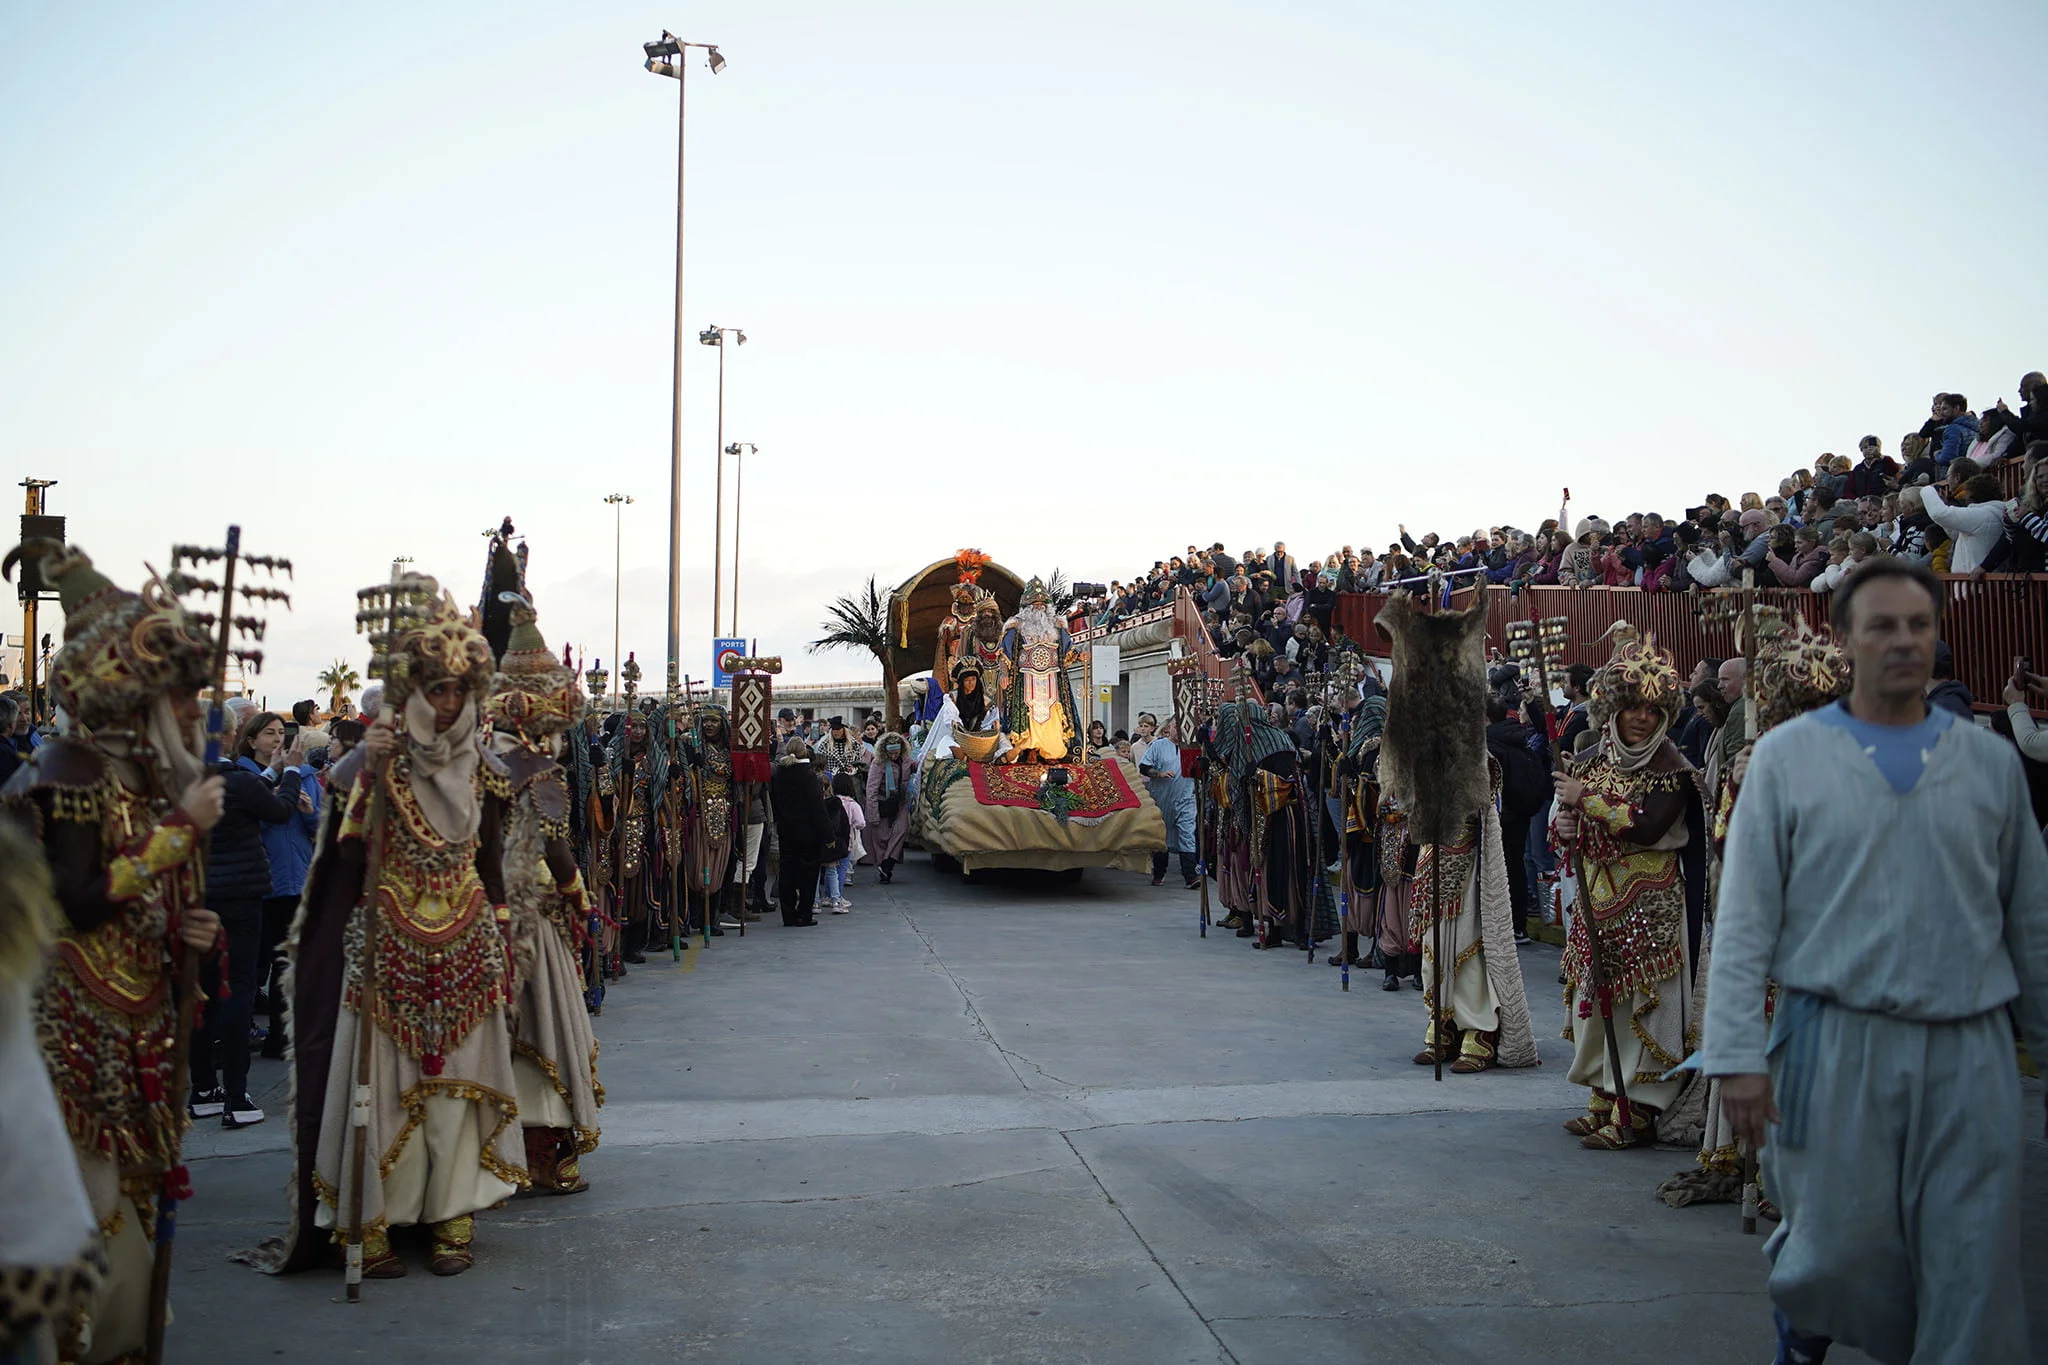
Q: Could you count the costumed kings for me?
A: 3